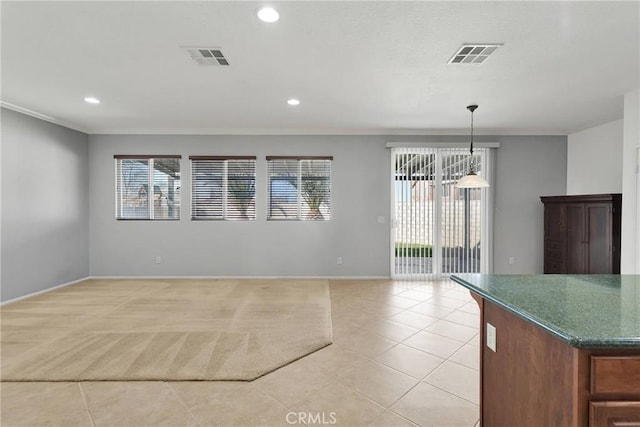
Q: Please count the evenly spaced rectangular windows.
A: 3